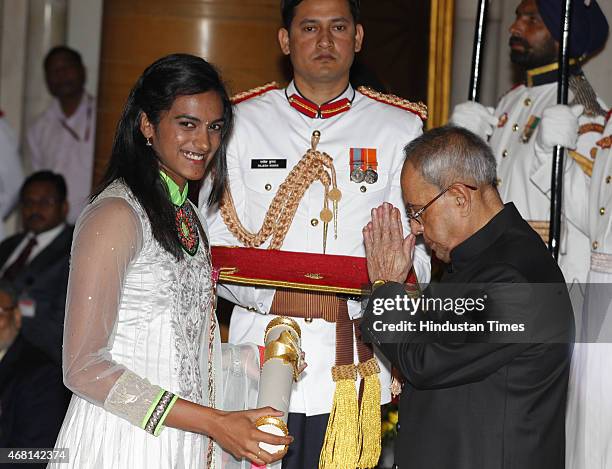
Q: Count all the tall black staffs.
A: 2